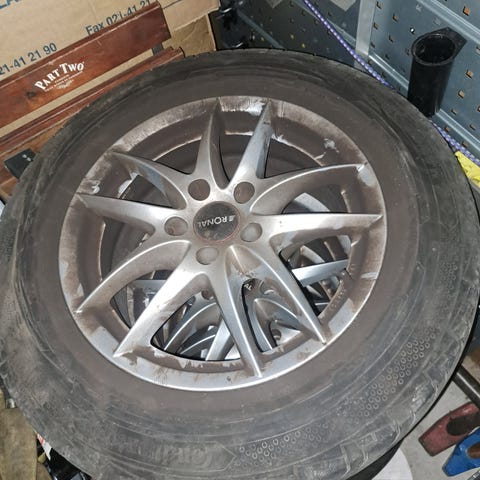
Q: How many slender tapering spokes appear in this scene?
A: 10